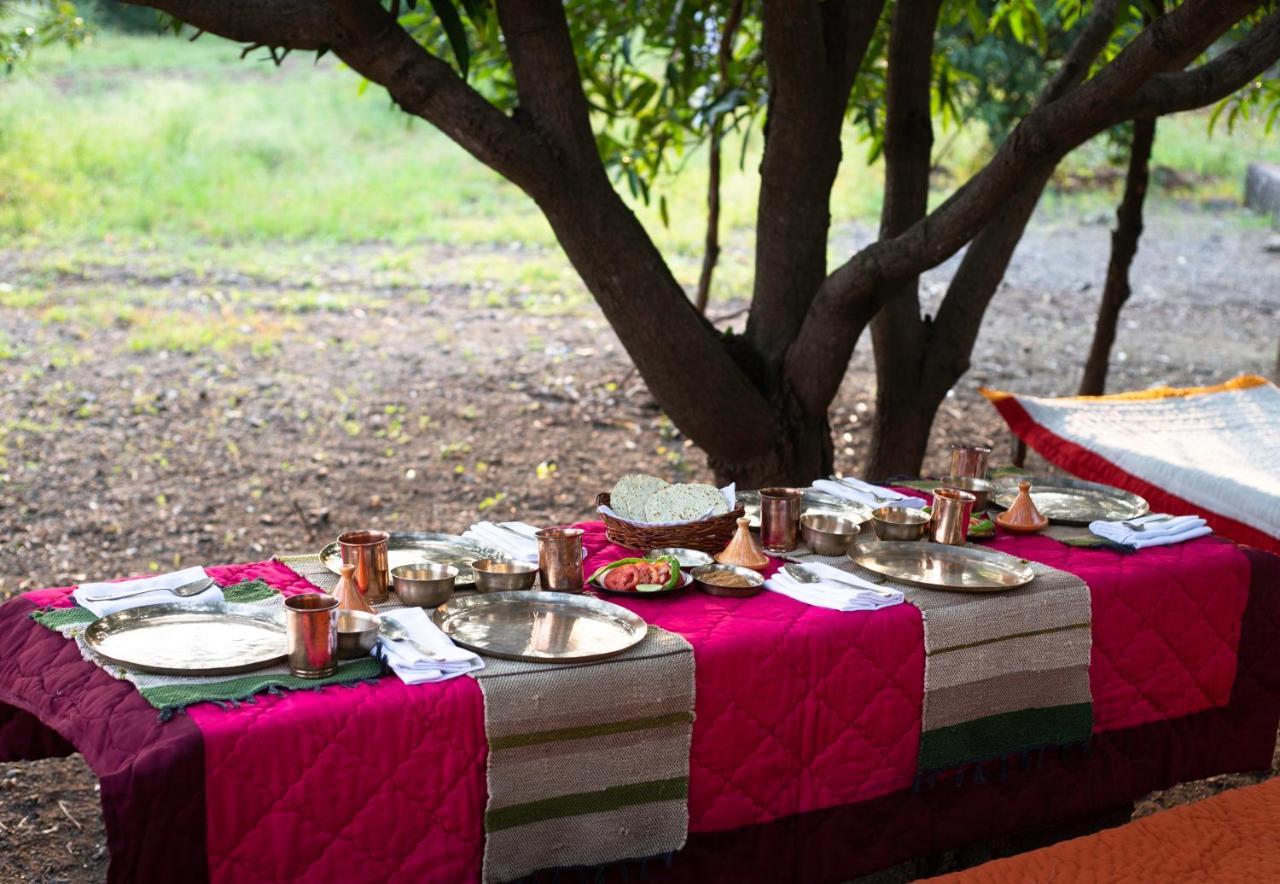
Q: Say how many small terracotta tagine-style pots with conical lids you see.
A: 3